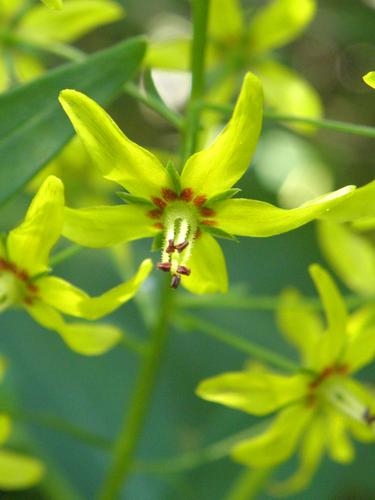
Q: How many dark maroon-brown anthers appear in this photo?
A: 5